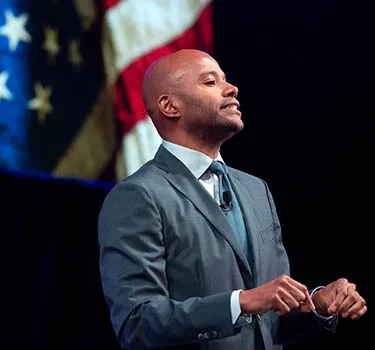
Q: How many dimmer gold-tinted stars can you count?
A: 3